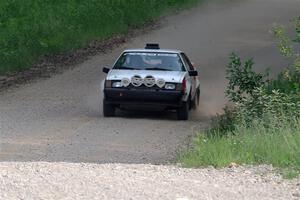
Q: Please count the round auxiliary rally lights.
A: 4